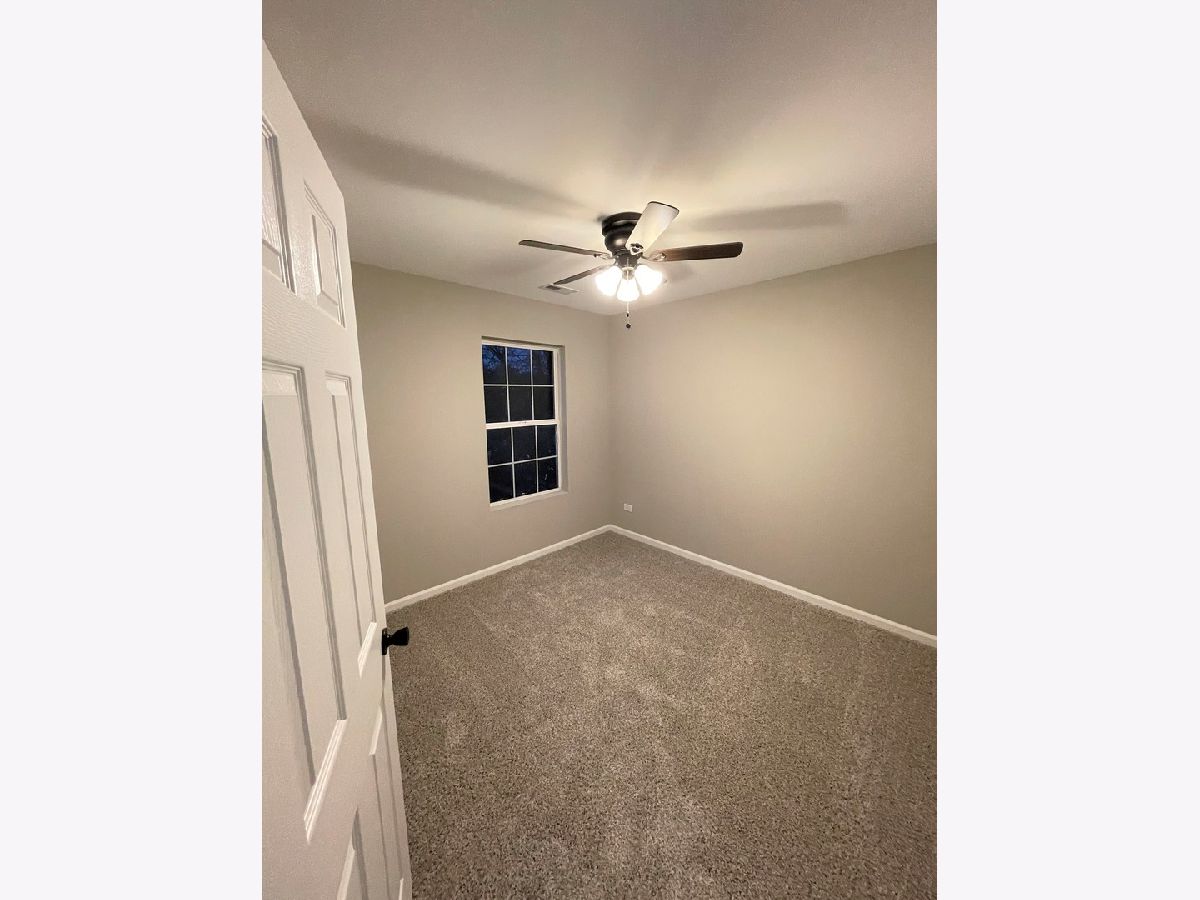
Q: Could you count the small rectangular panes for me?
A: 12